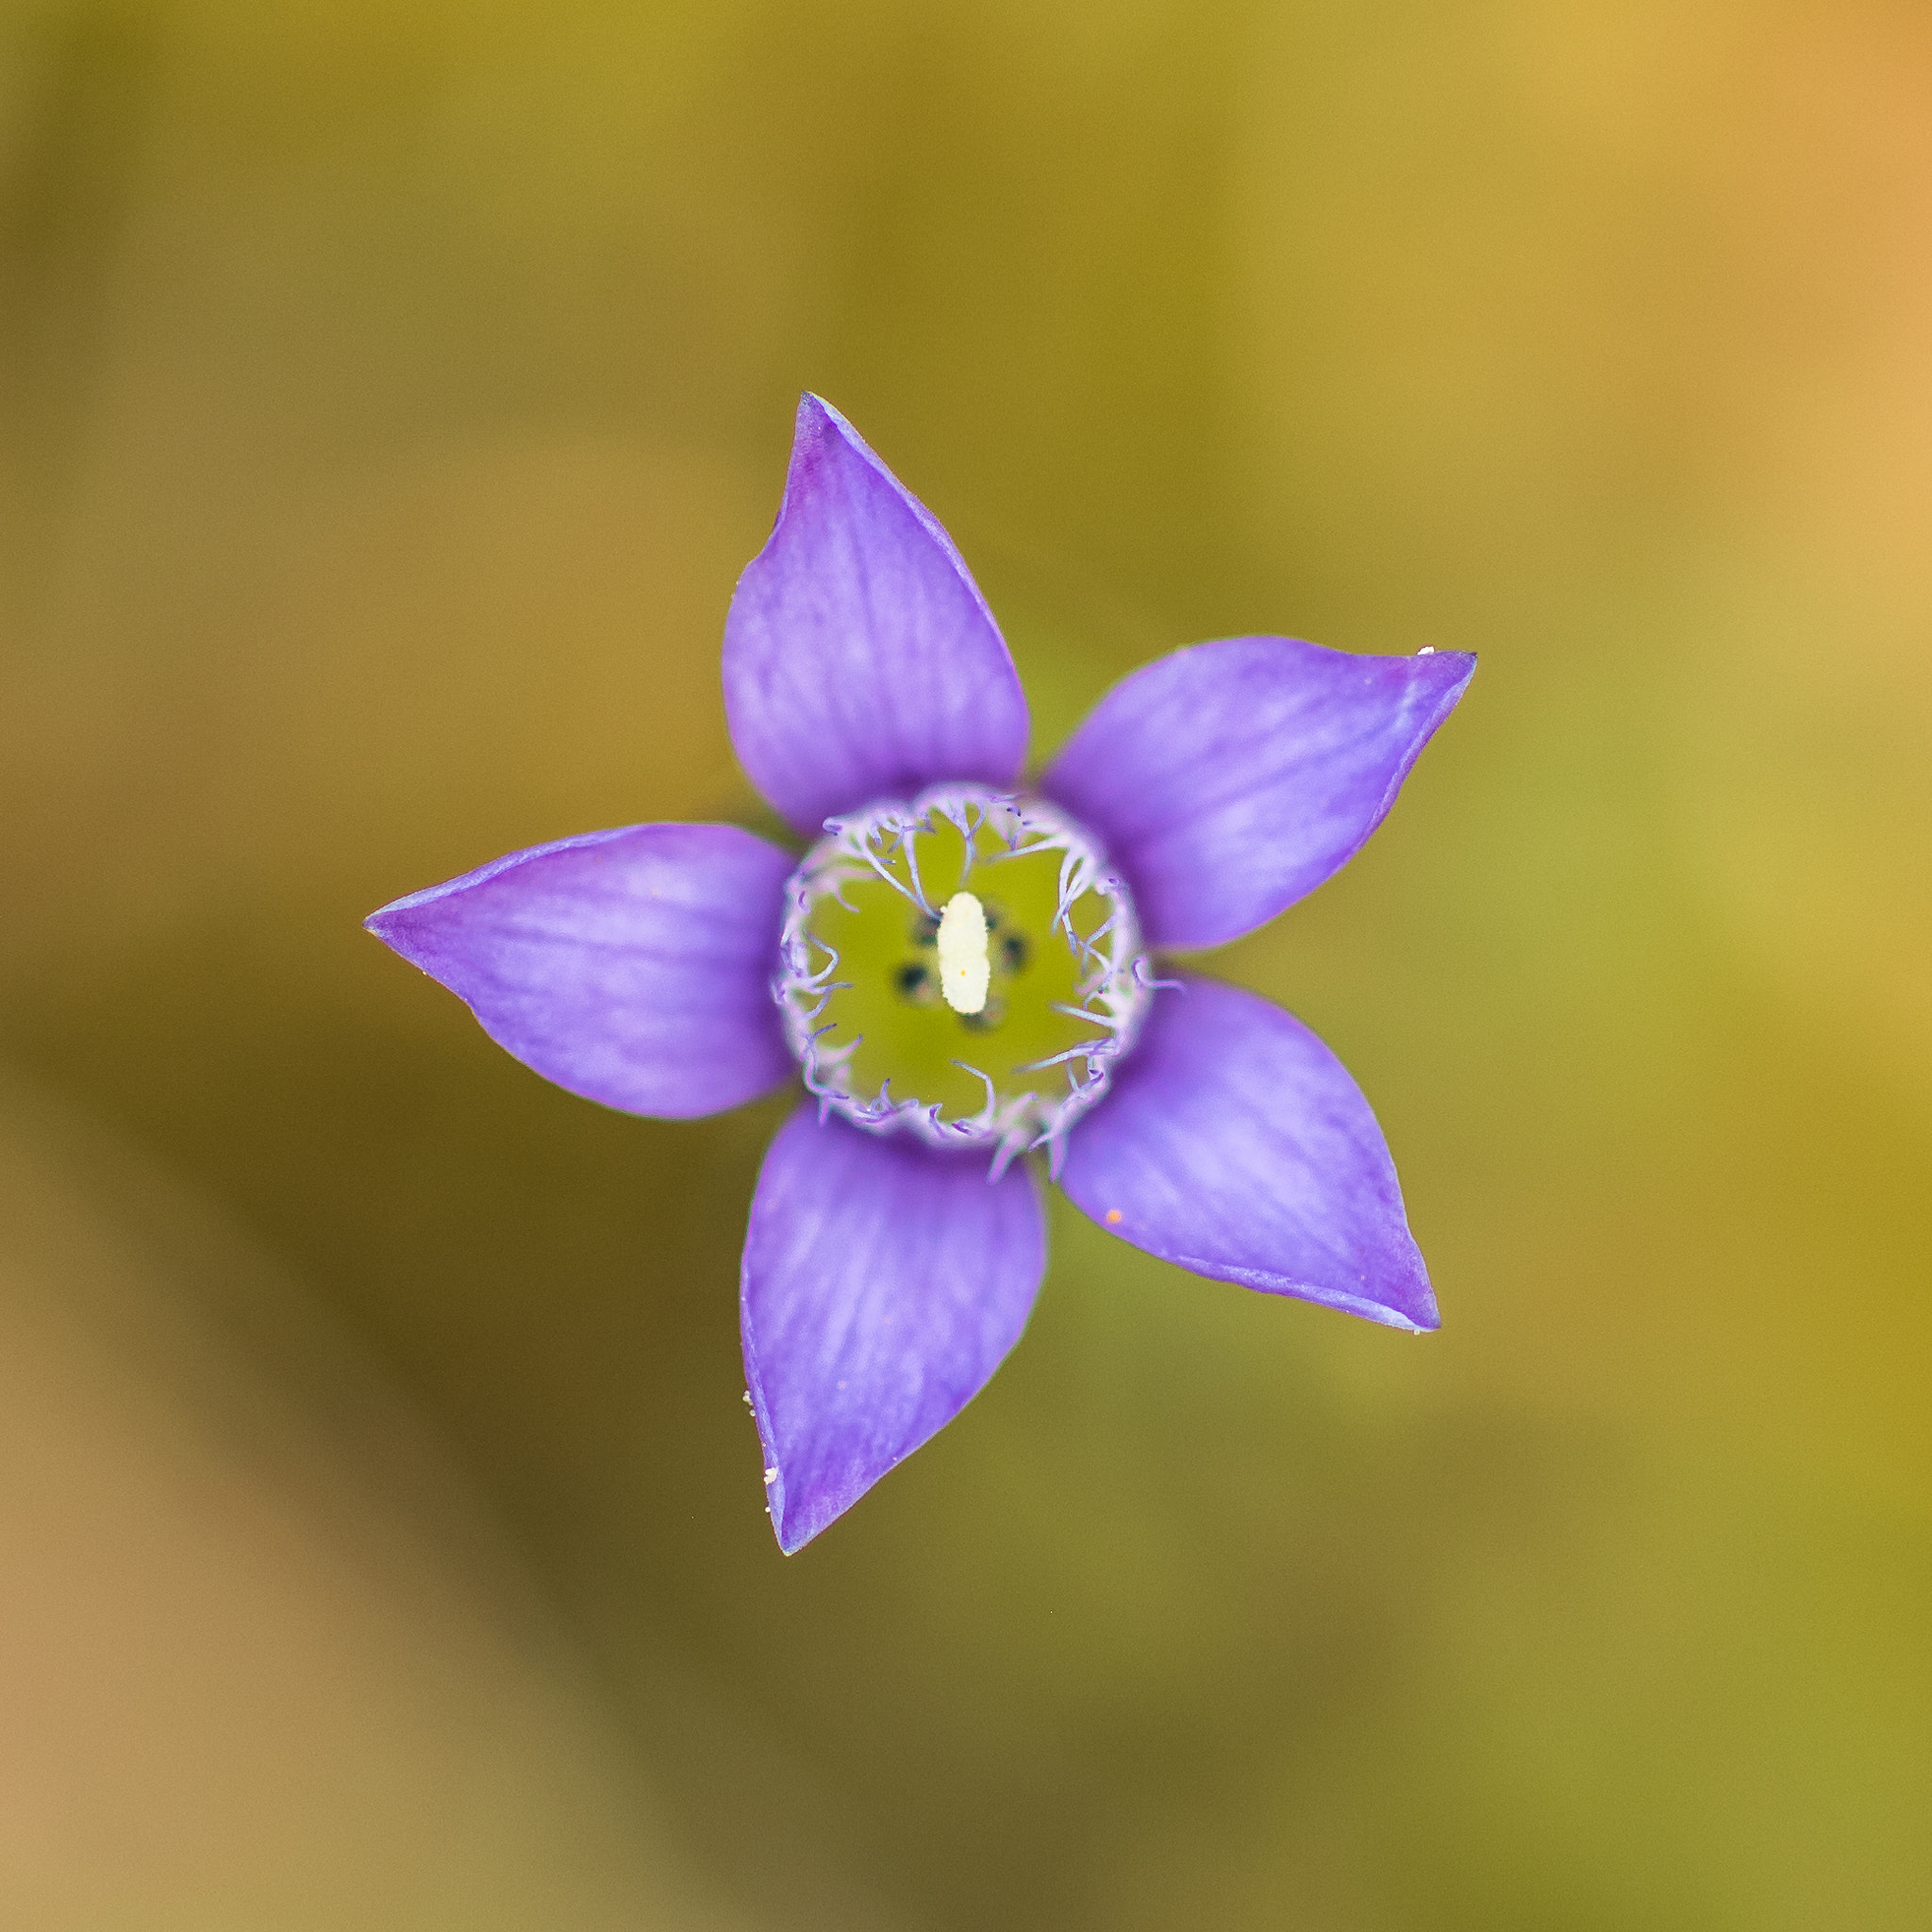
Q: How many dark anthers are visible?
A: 5